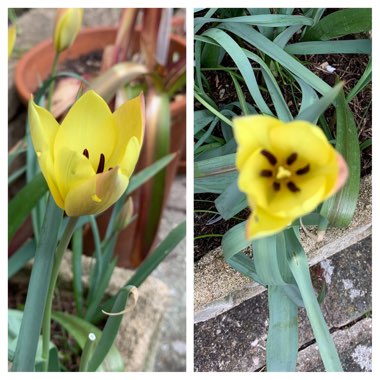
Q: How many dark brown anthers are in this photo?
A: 9